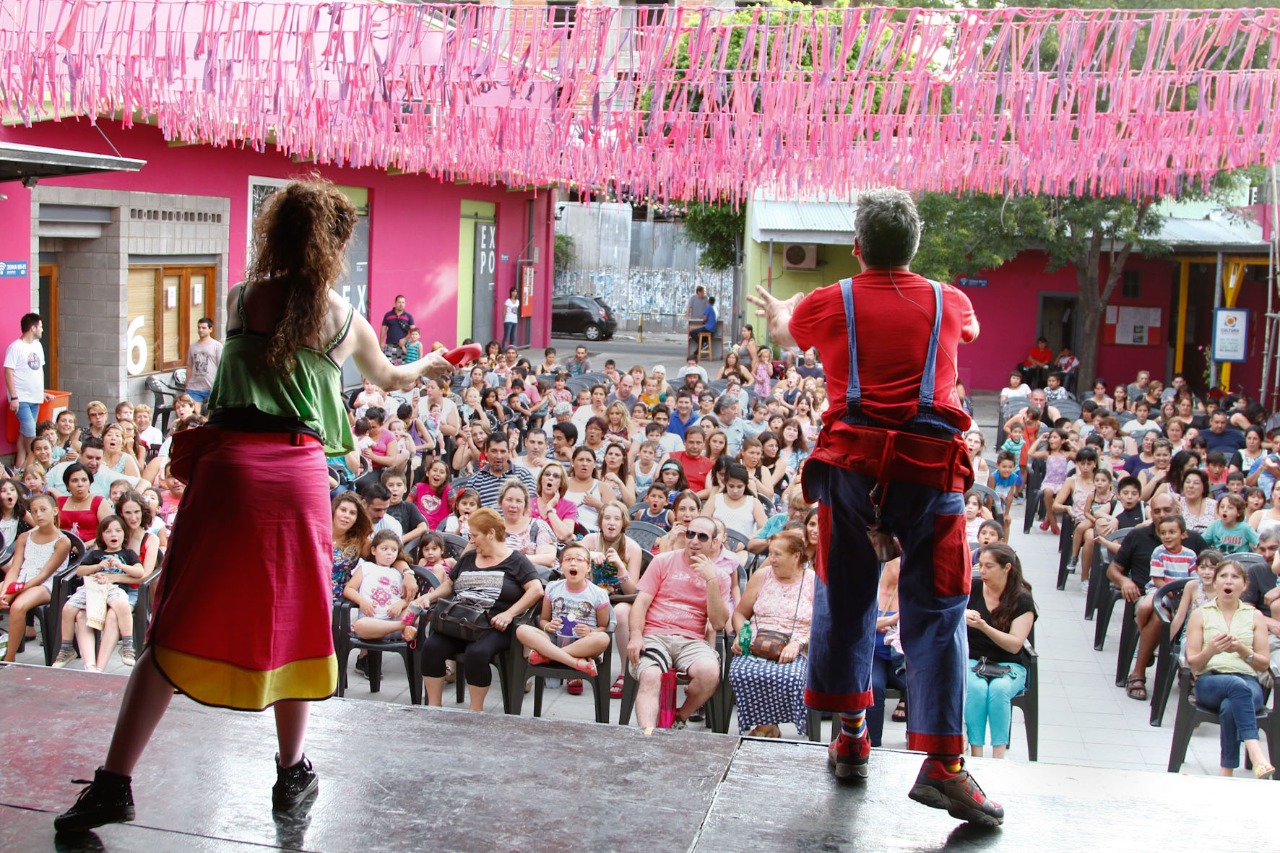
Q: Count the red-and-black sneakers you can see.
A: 2